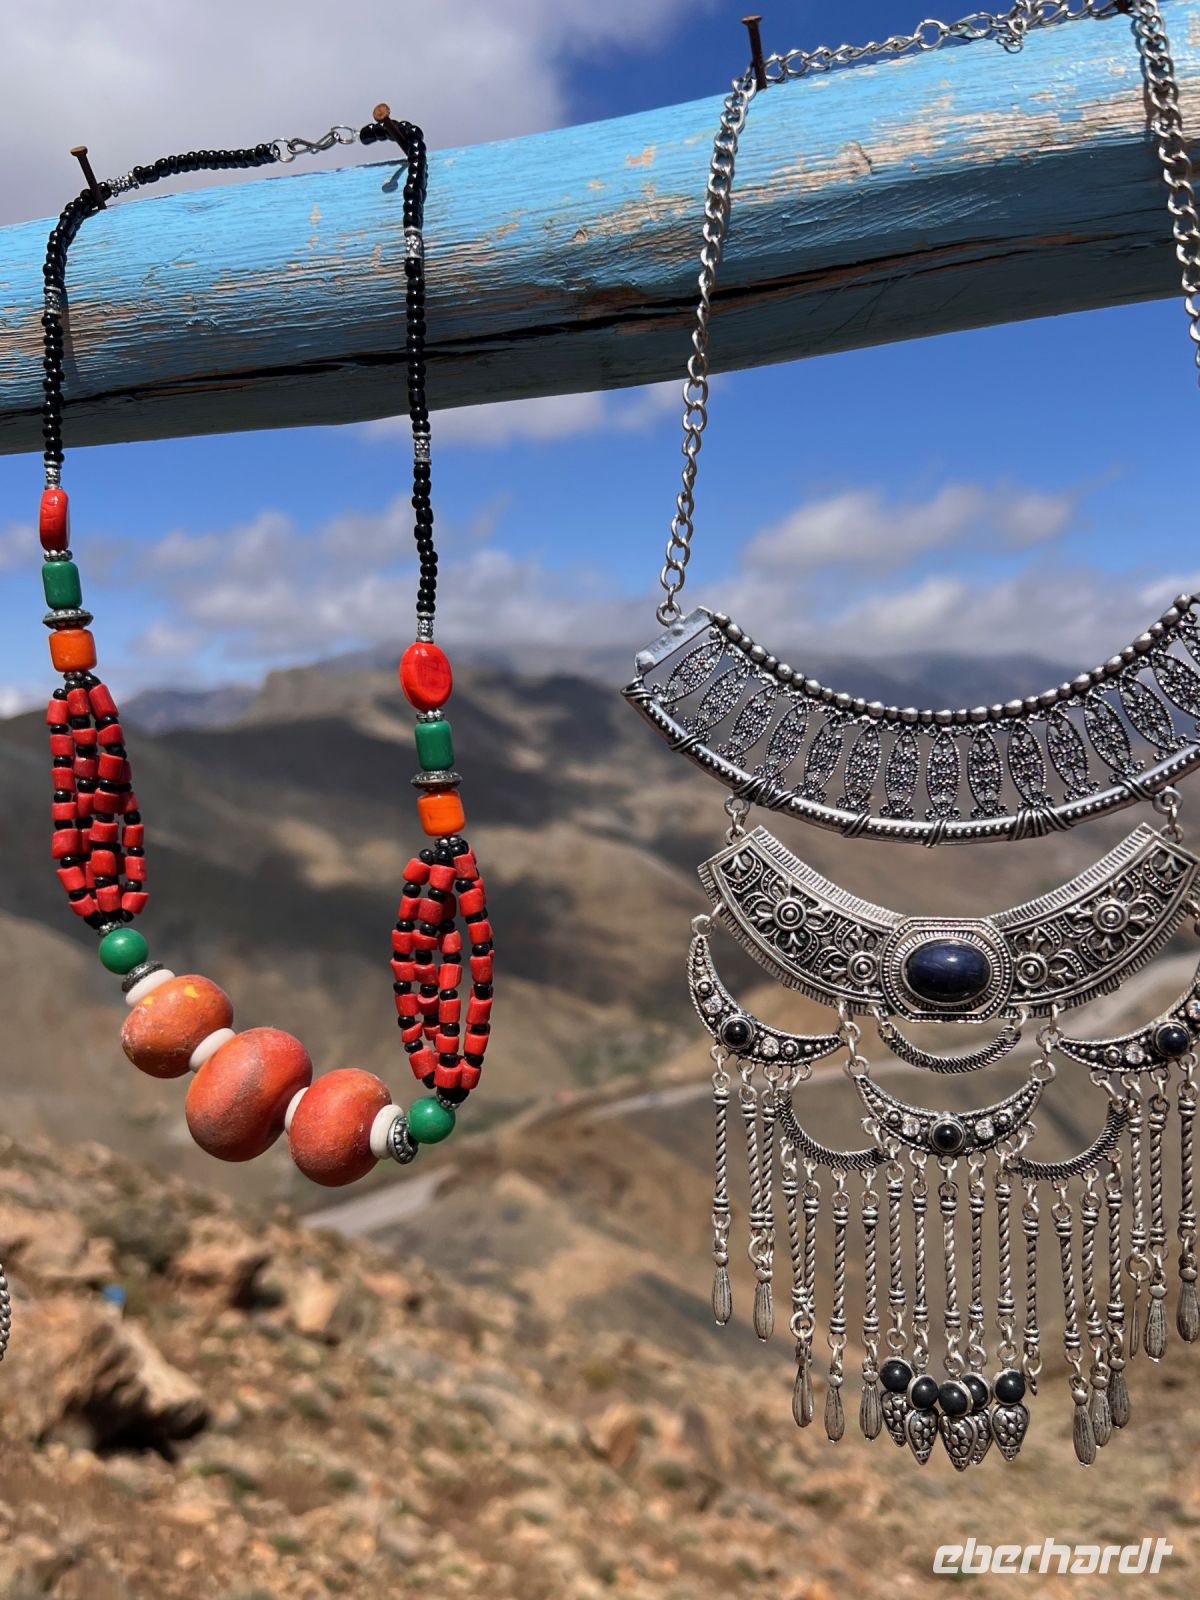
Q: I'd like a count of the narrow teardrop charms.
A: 11